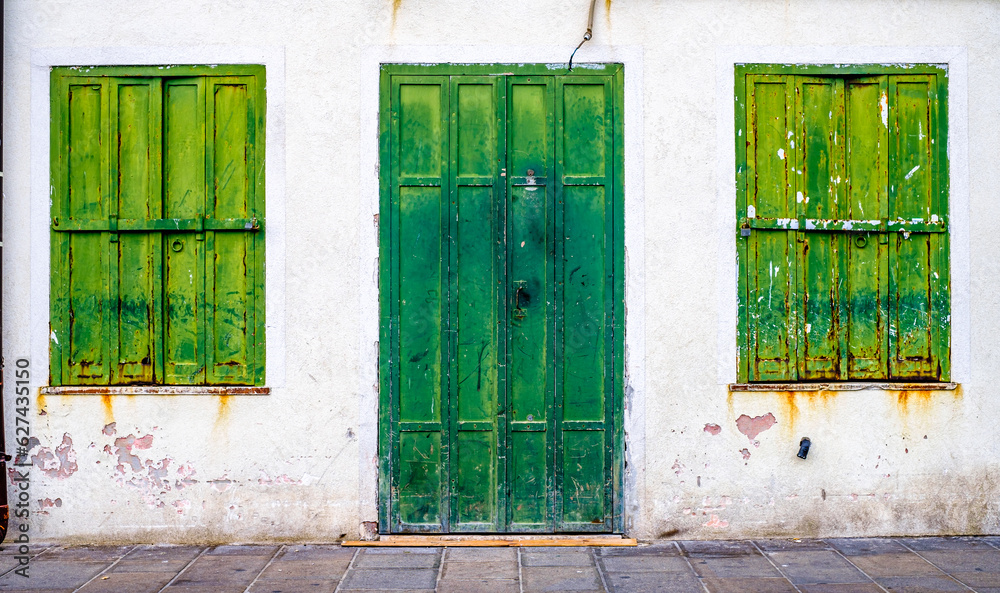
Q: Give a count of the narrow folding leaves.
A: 12